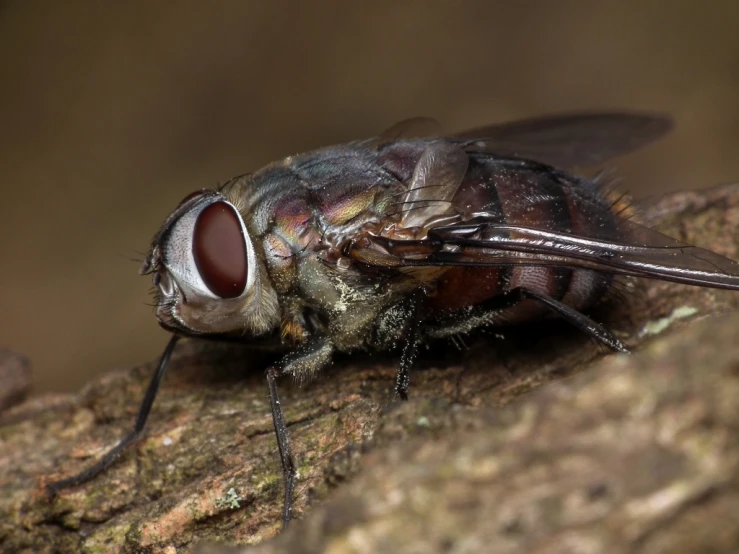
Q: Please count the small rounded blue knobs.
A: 0